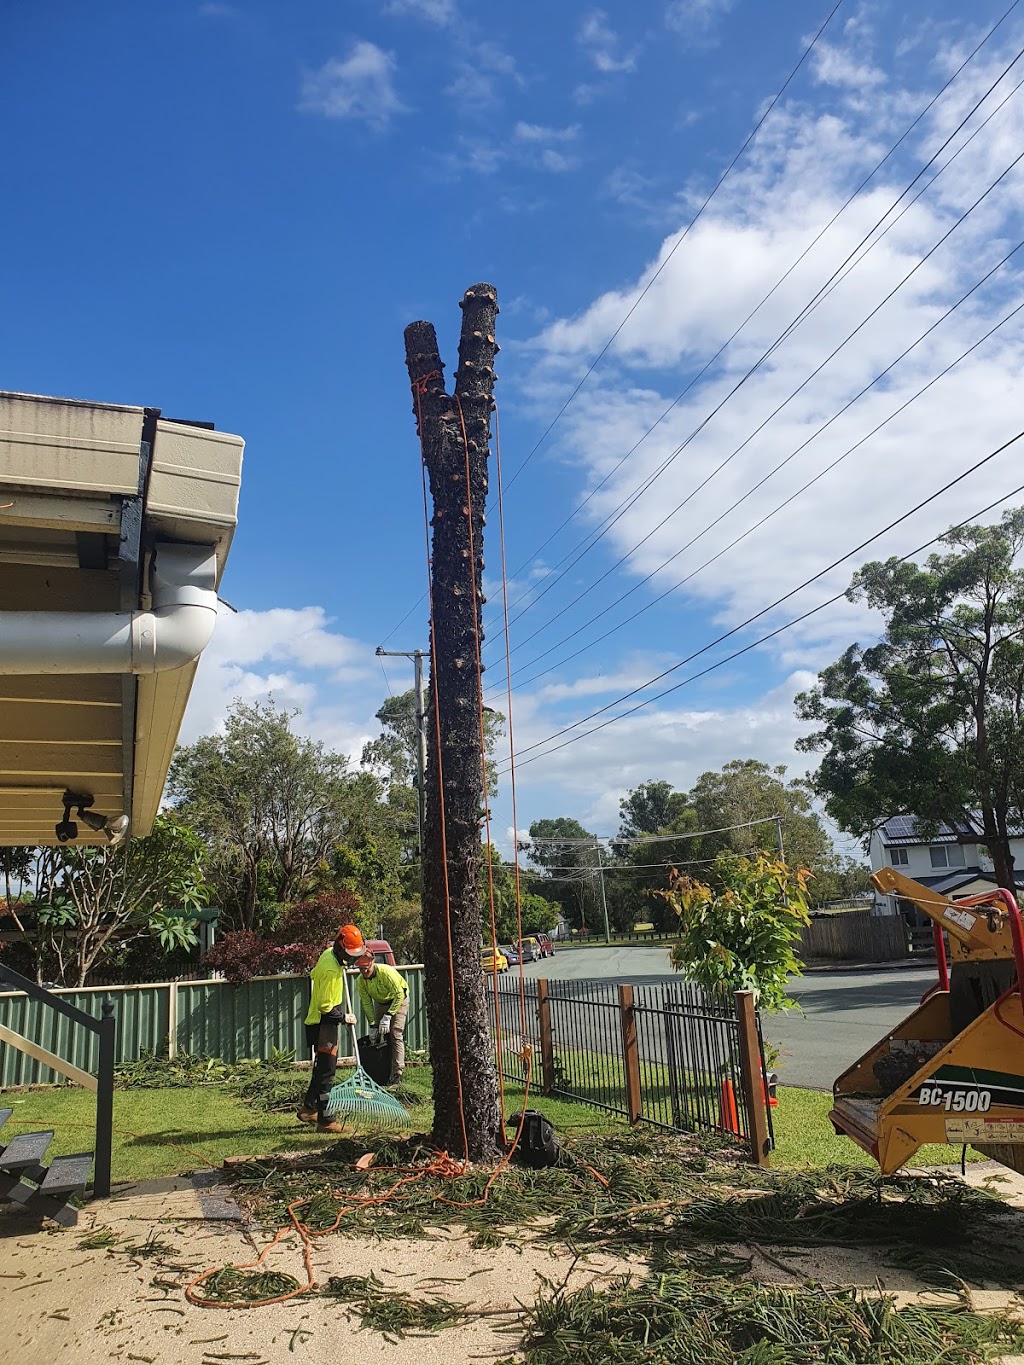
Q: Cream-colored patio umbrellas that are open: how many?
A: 0